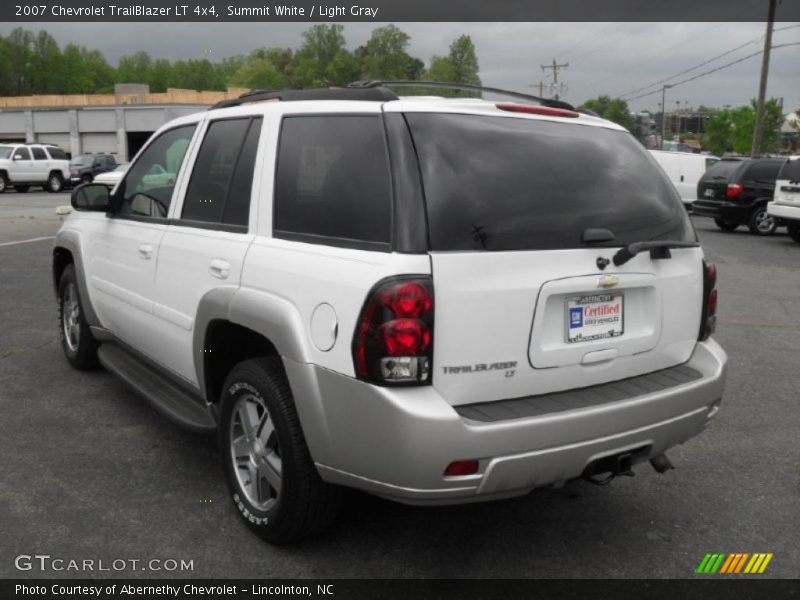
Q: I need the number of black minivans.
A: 1